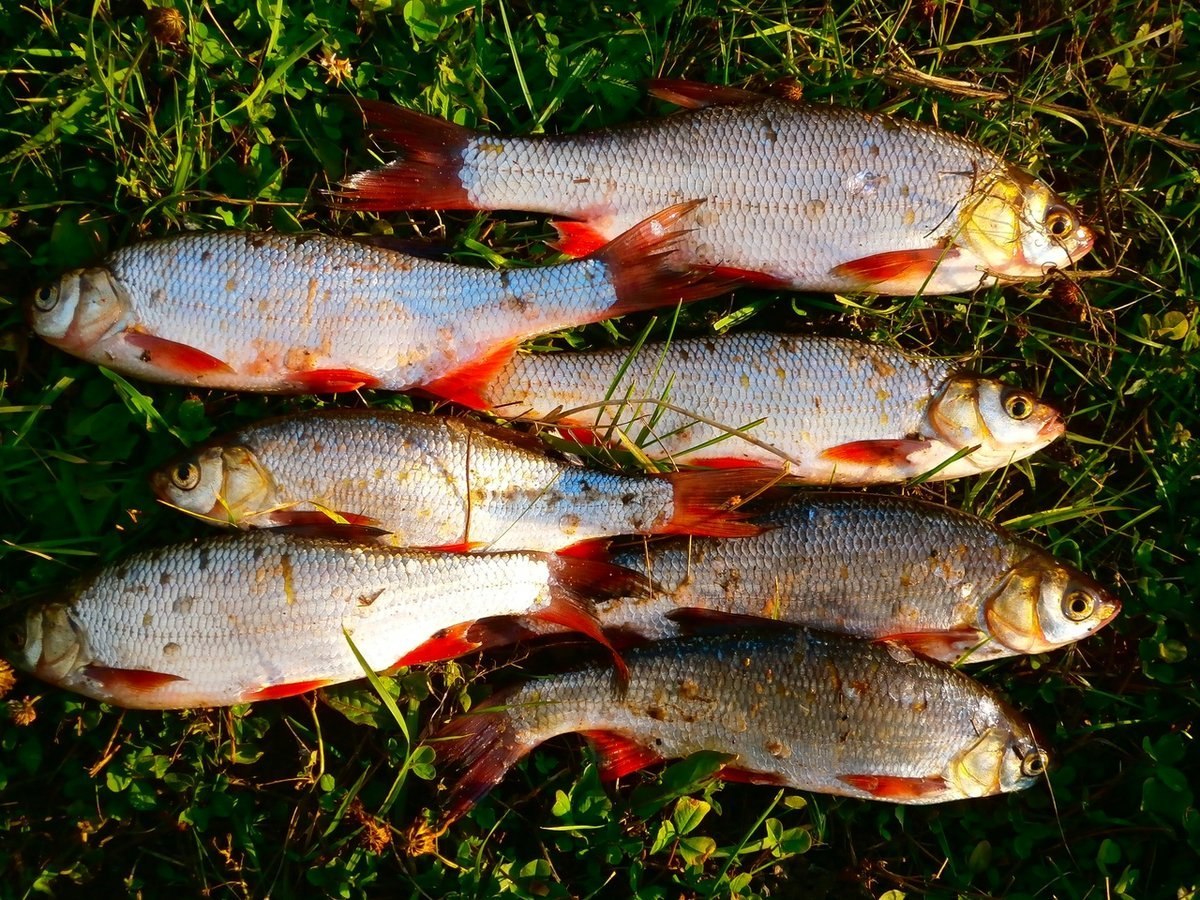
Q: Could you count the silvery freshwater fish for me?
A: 7